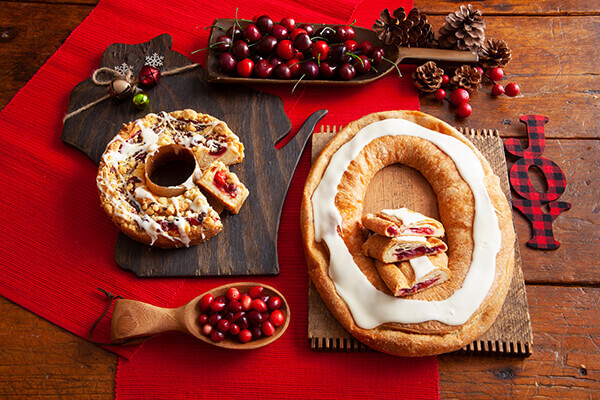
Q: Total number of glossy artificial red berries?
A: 8